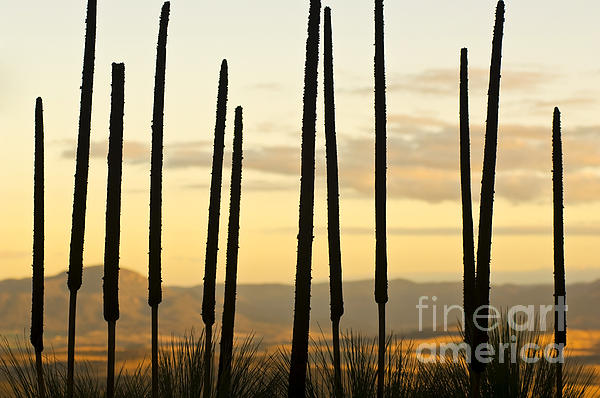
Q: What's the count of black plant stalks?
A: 12